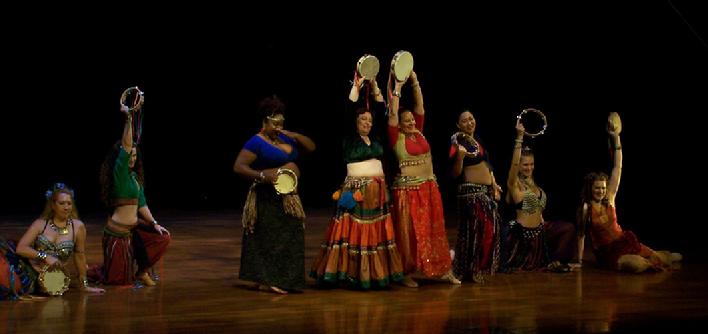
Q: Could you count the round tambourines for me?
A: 8